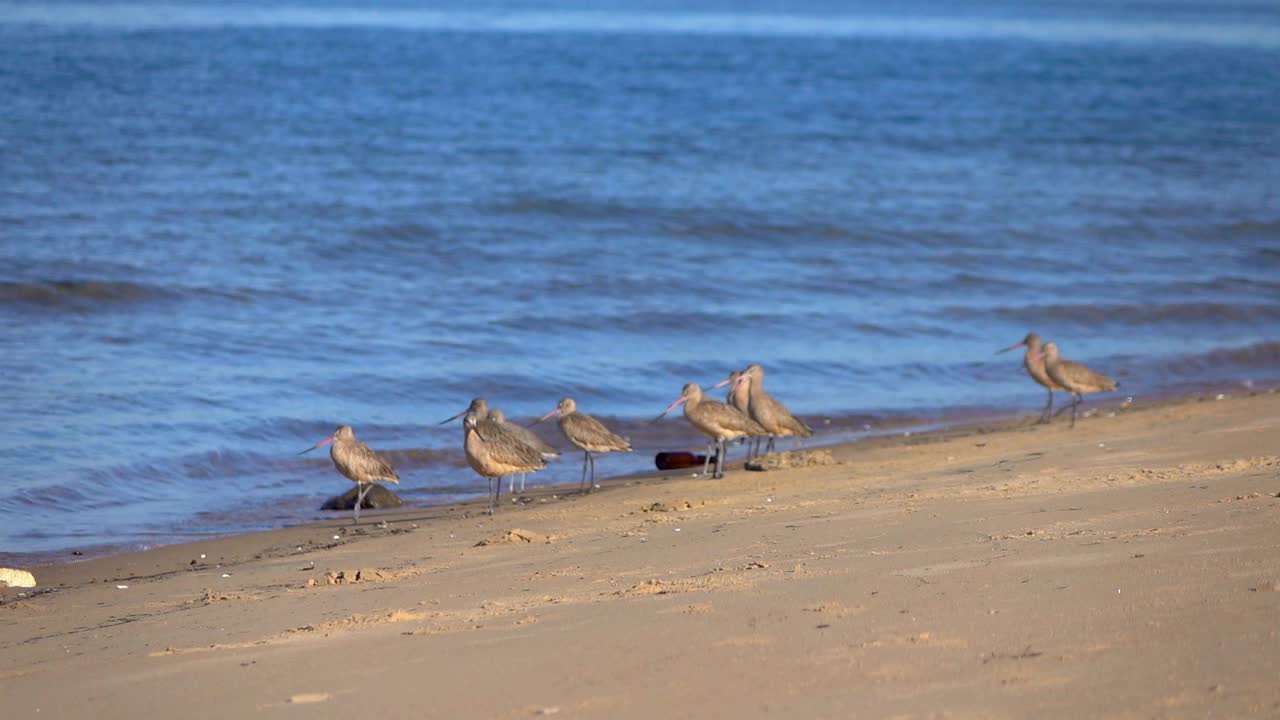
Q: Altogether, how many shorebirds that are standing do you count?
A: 10